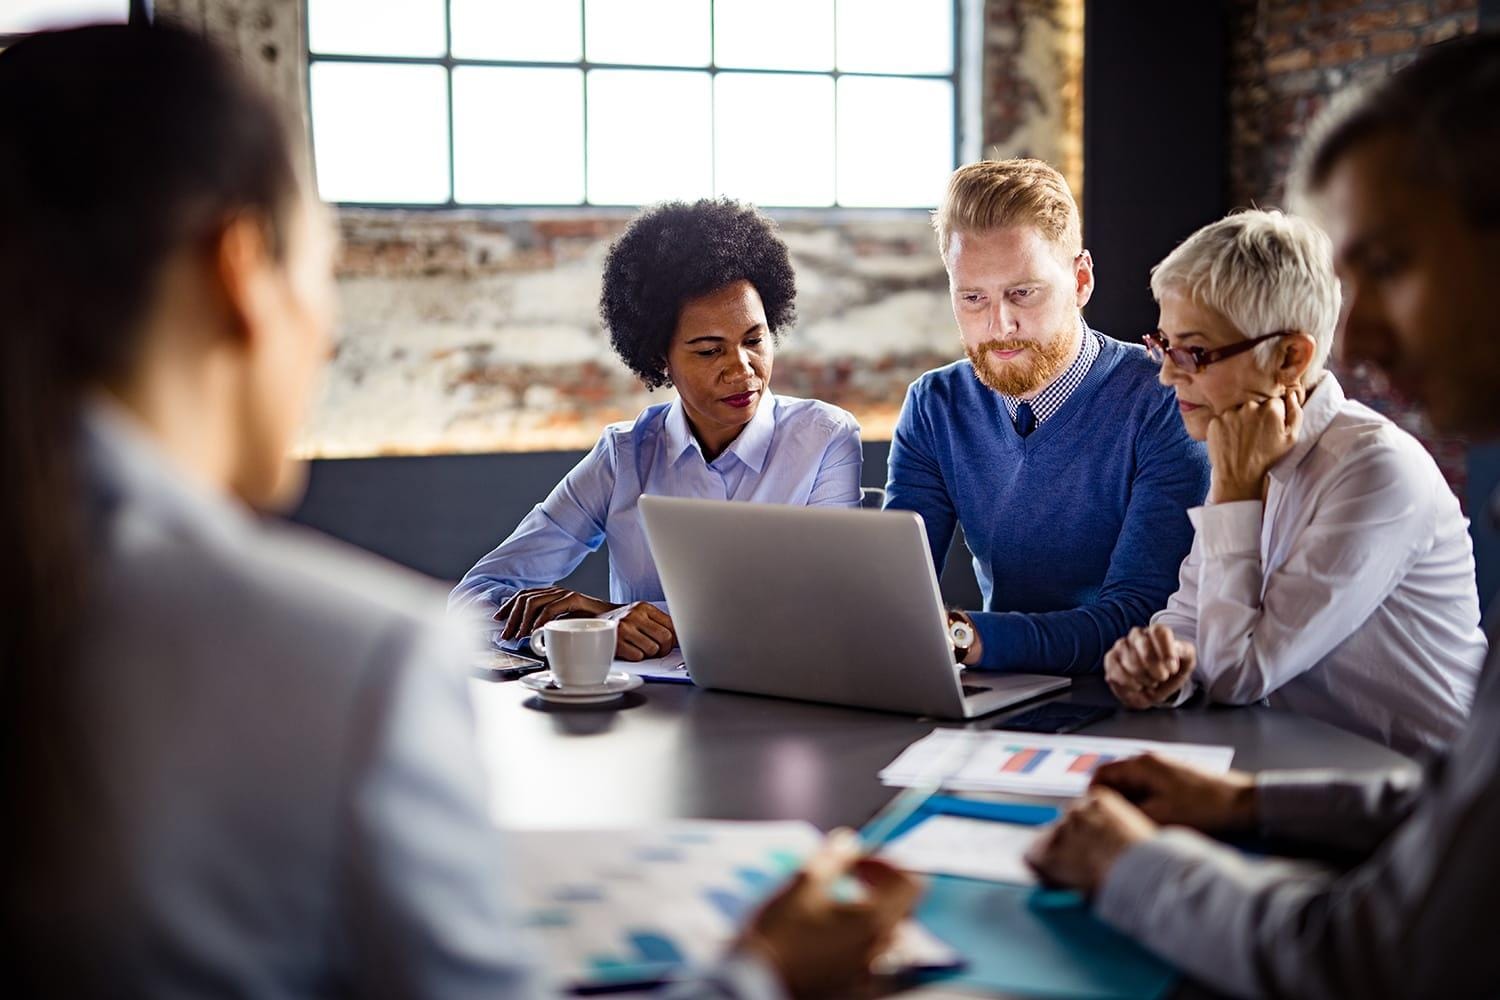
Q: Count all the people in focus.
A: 3